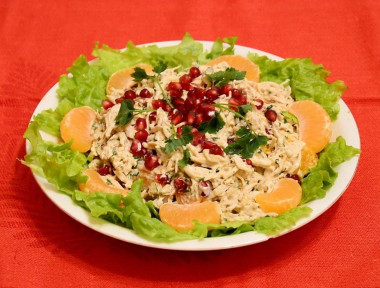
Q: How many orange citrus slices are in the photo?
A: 7